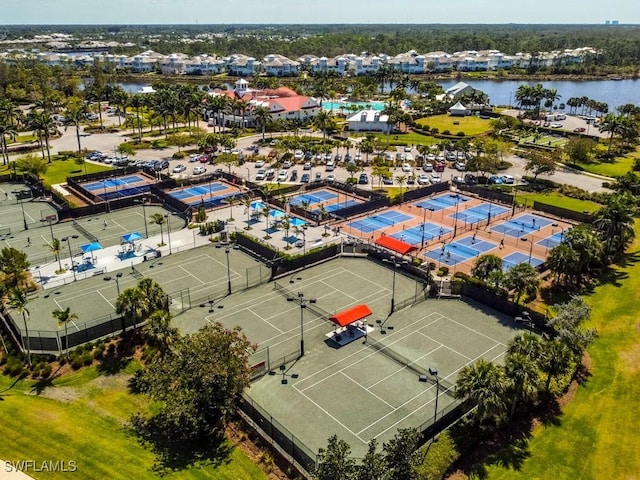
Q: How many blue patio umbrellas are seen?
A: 5